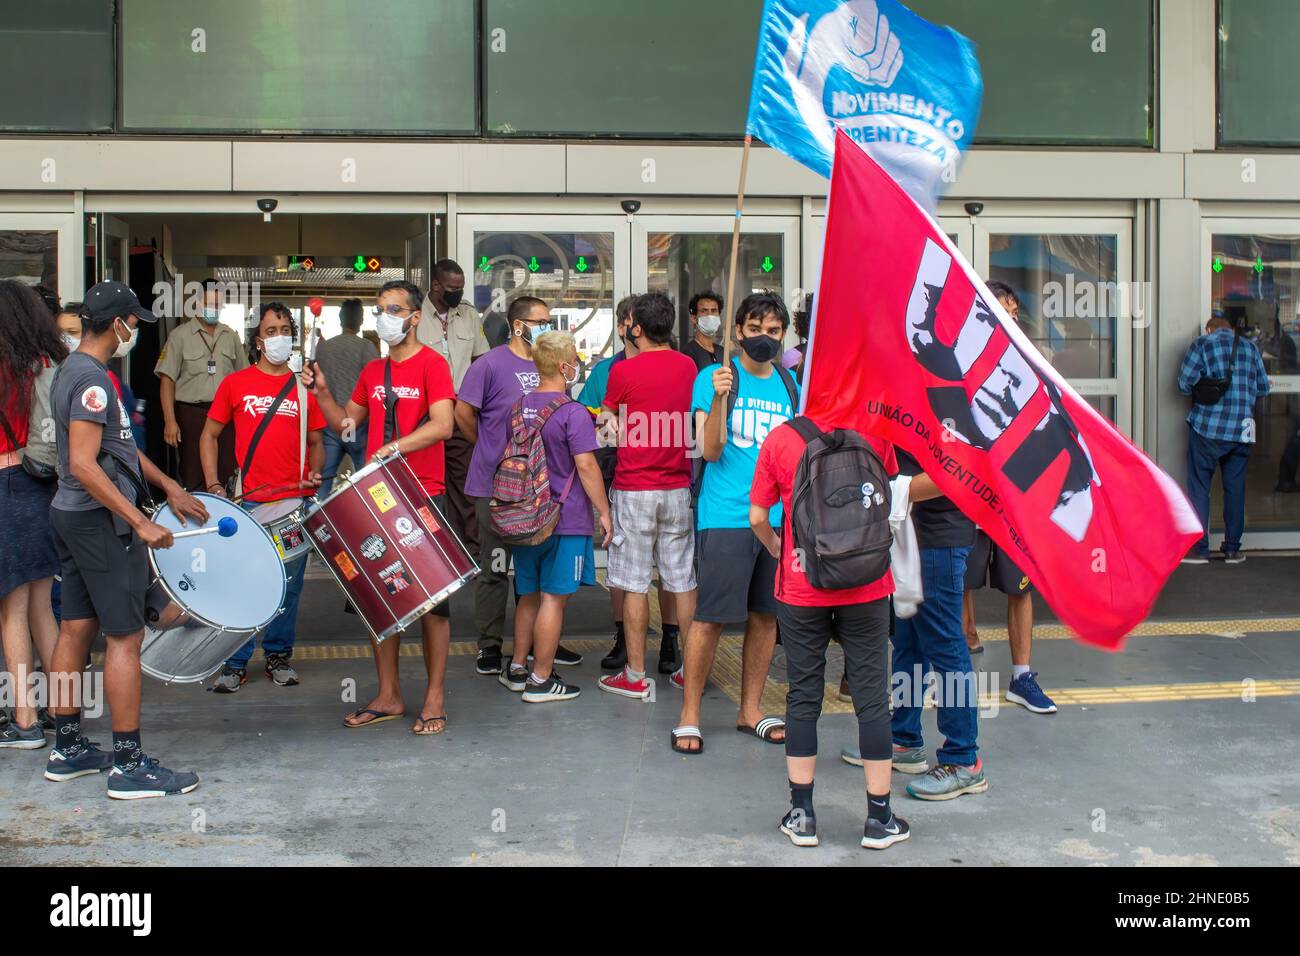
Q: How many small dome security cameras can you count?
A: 3